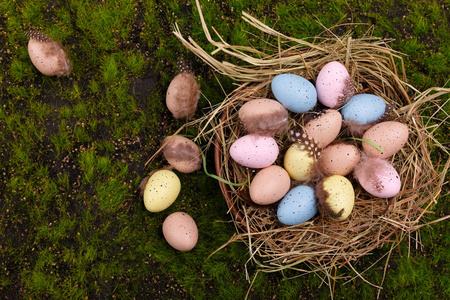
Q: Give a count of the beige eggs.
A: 9